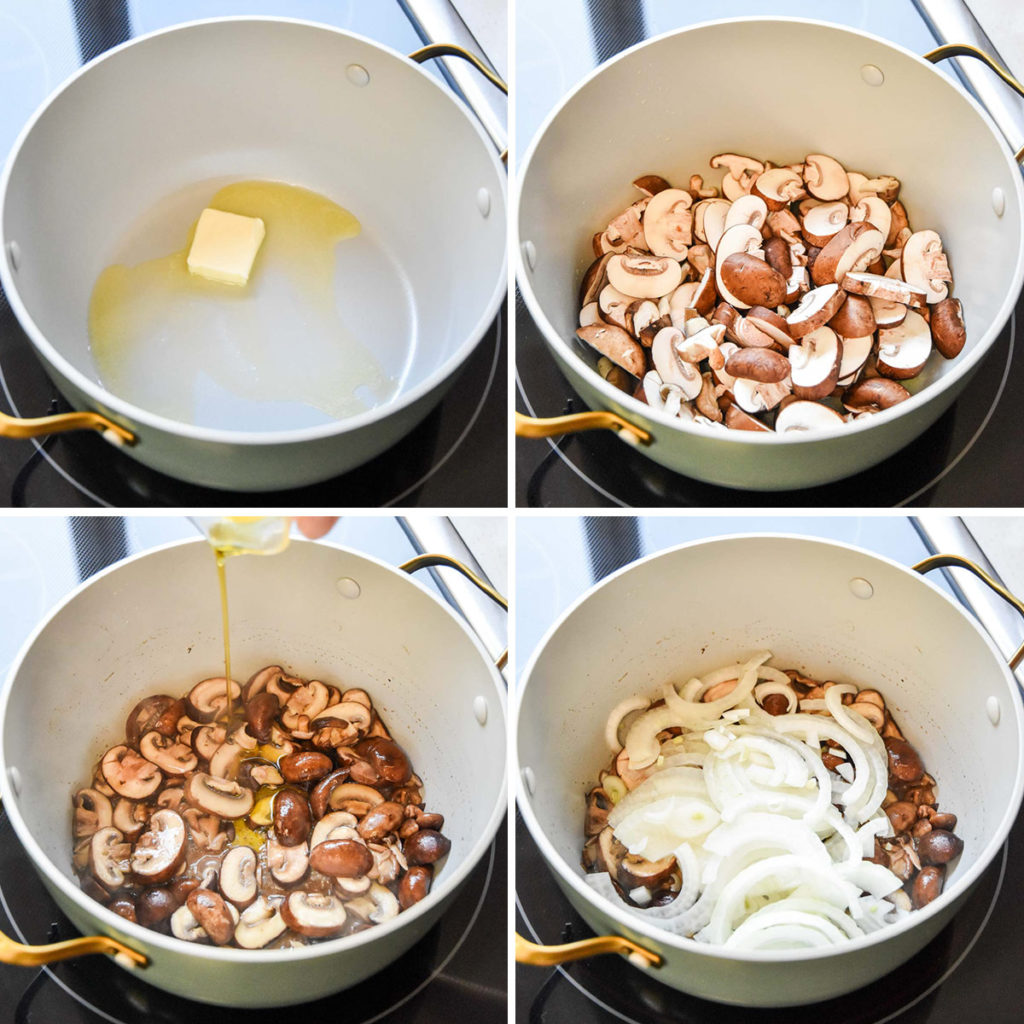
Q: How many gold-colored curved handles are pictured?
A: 8